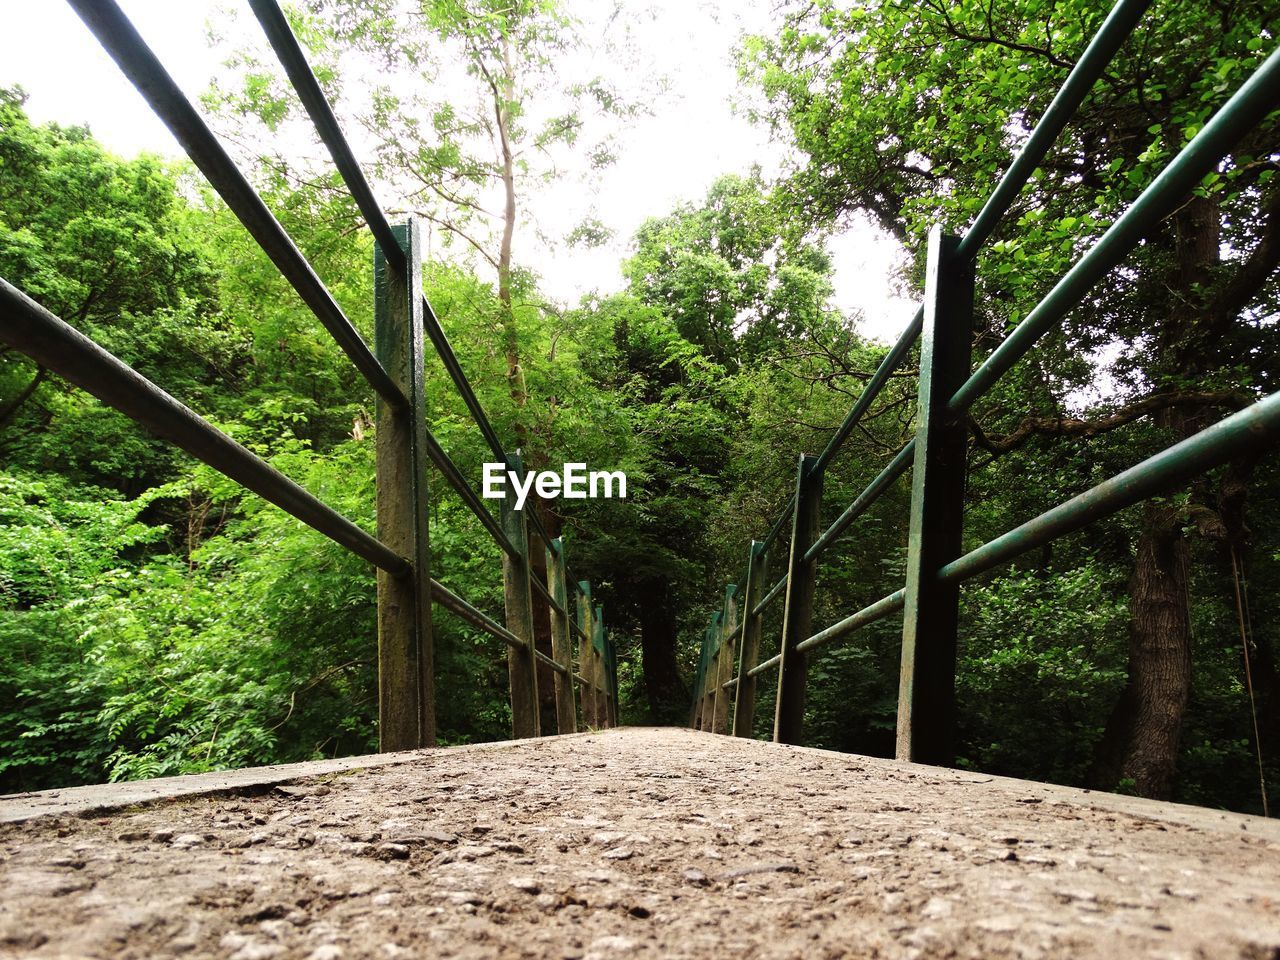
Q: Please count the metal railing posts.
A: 14